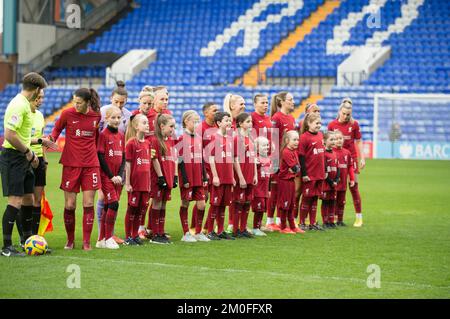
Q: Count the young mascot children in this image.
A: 11